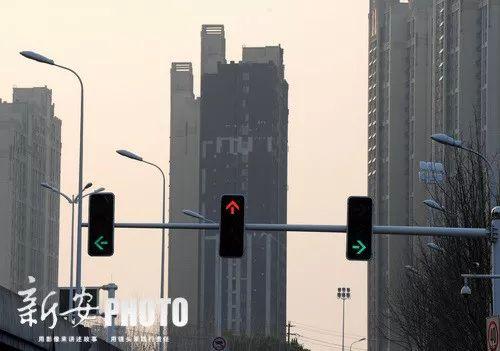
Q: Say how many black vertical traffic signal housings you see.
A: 3